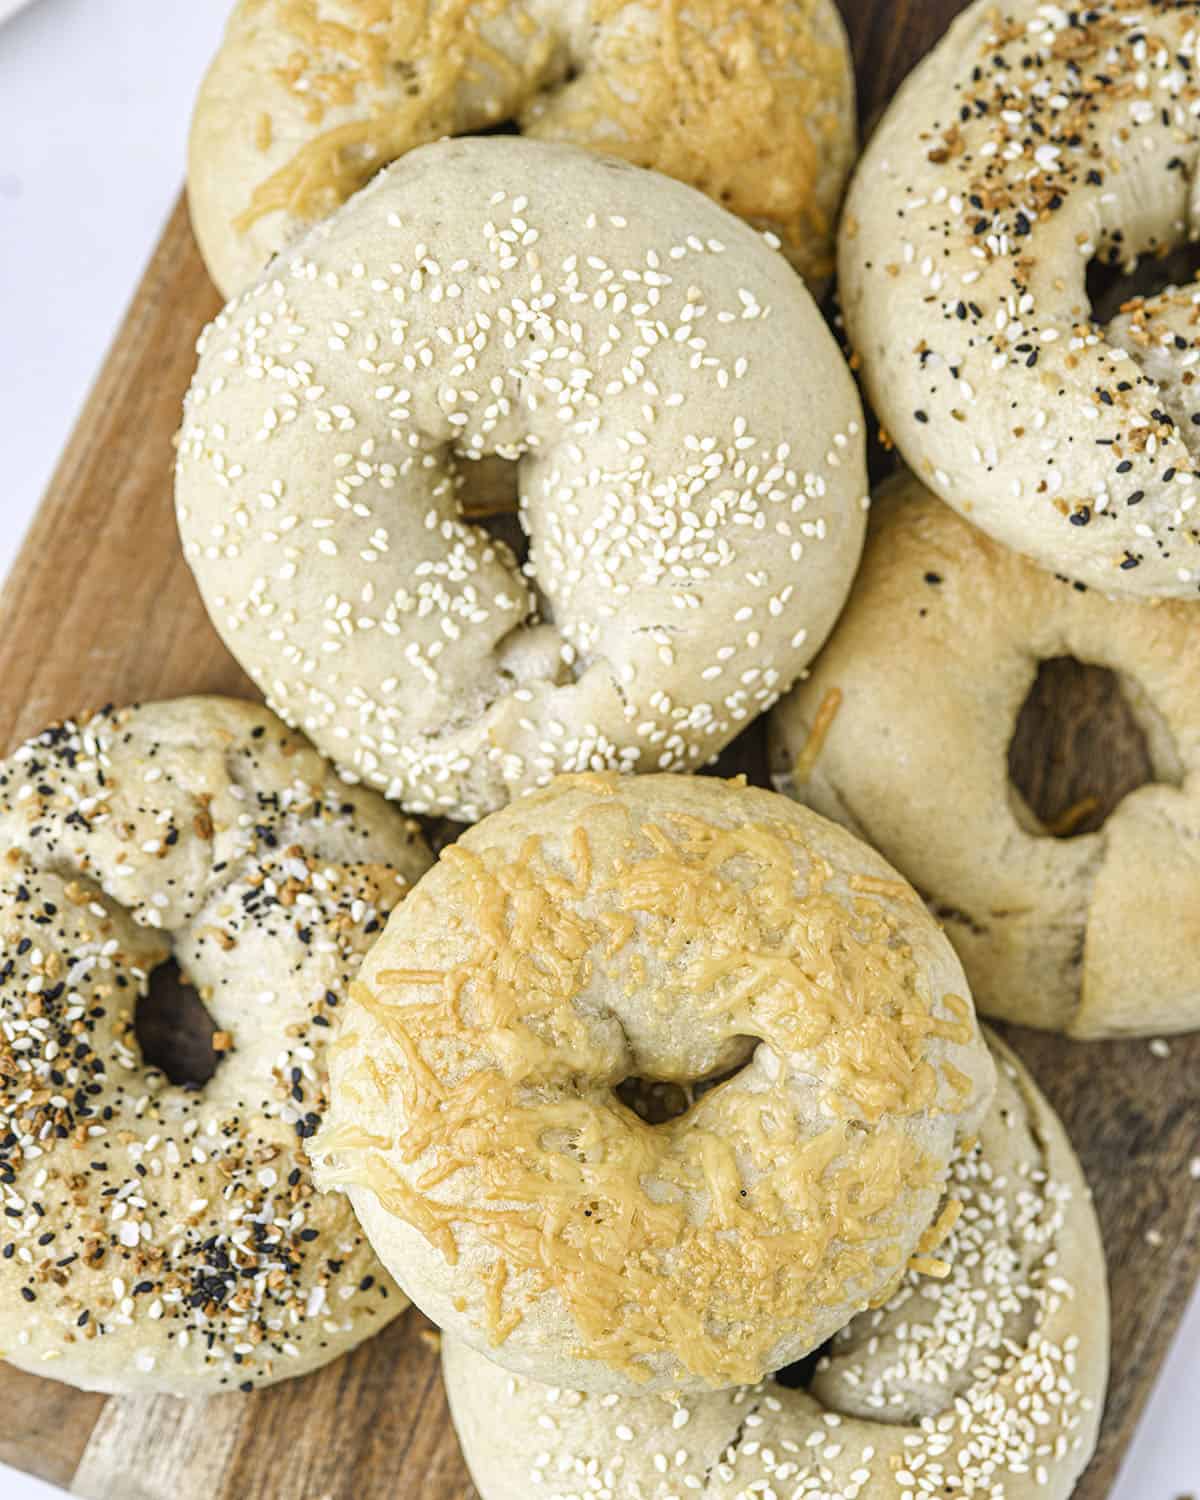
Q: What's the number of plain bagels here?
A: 1